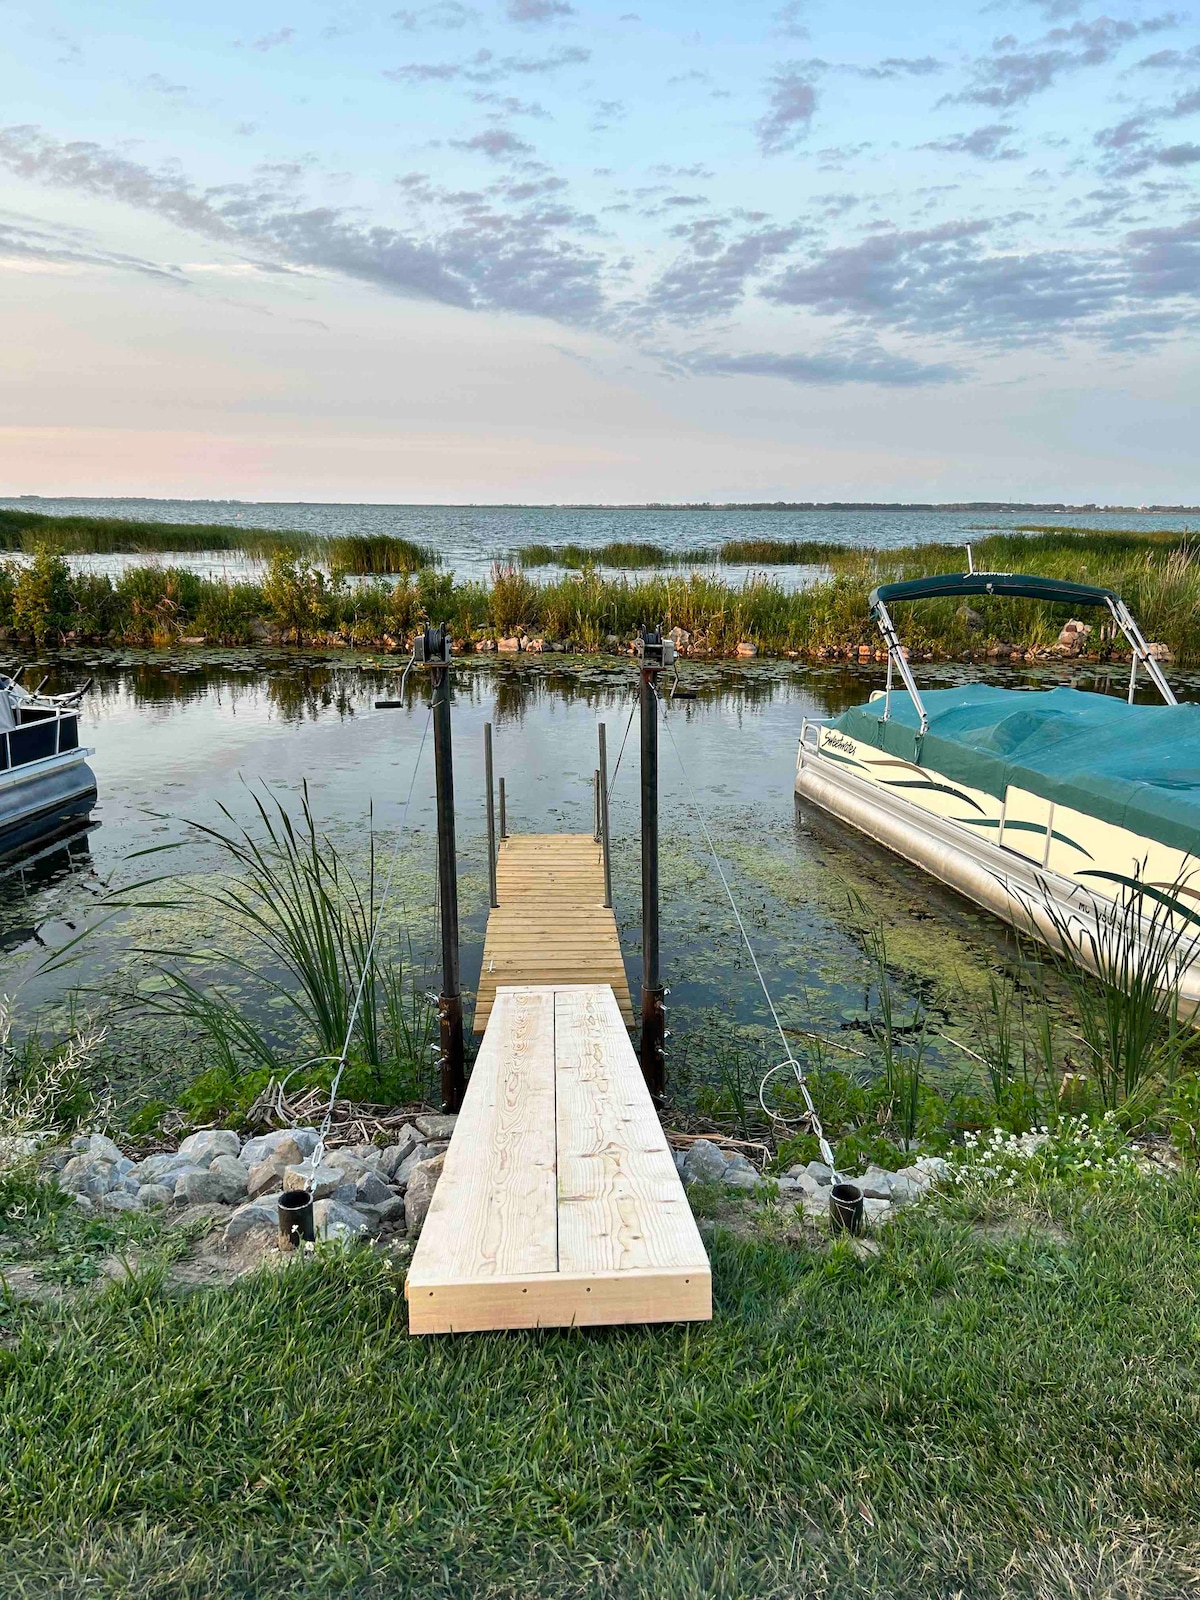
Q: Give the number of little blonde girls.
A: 0